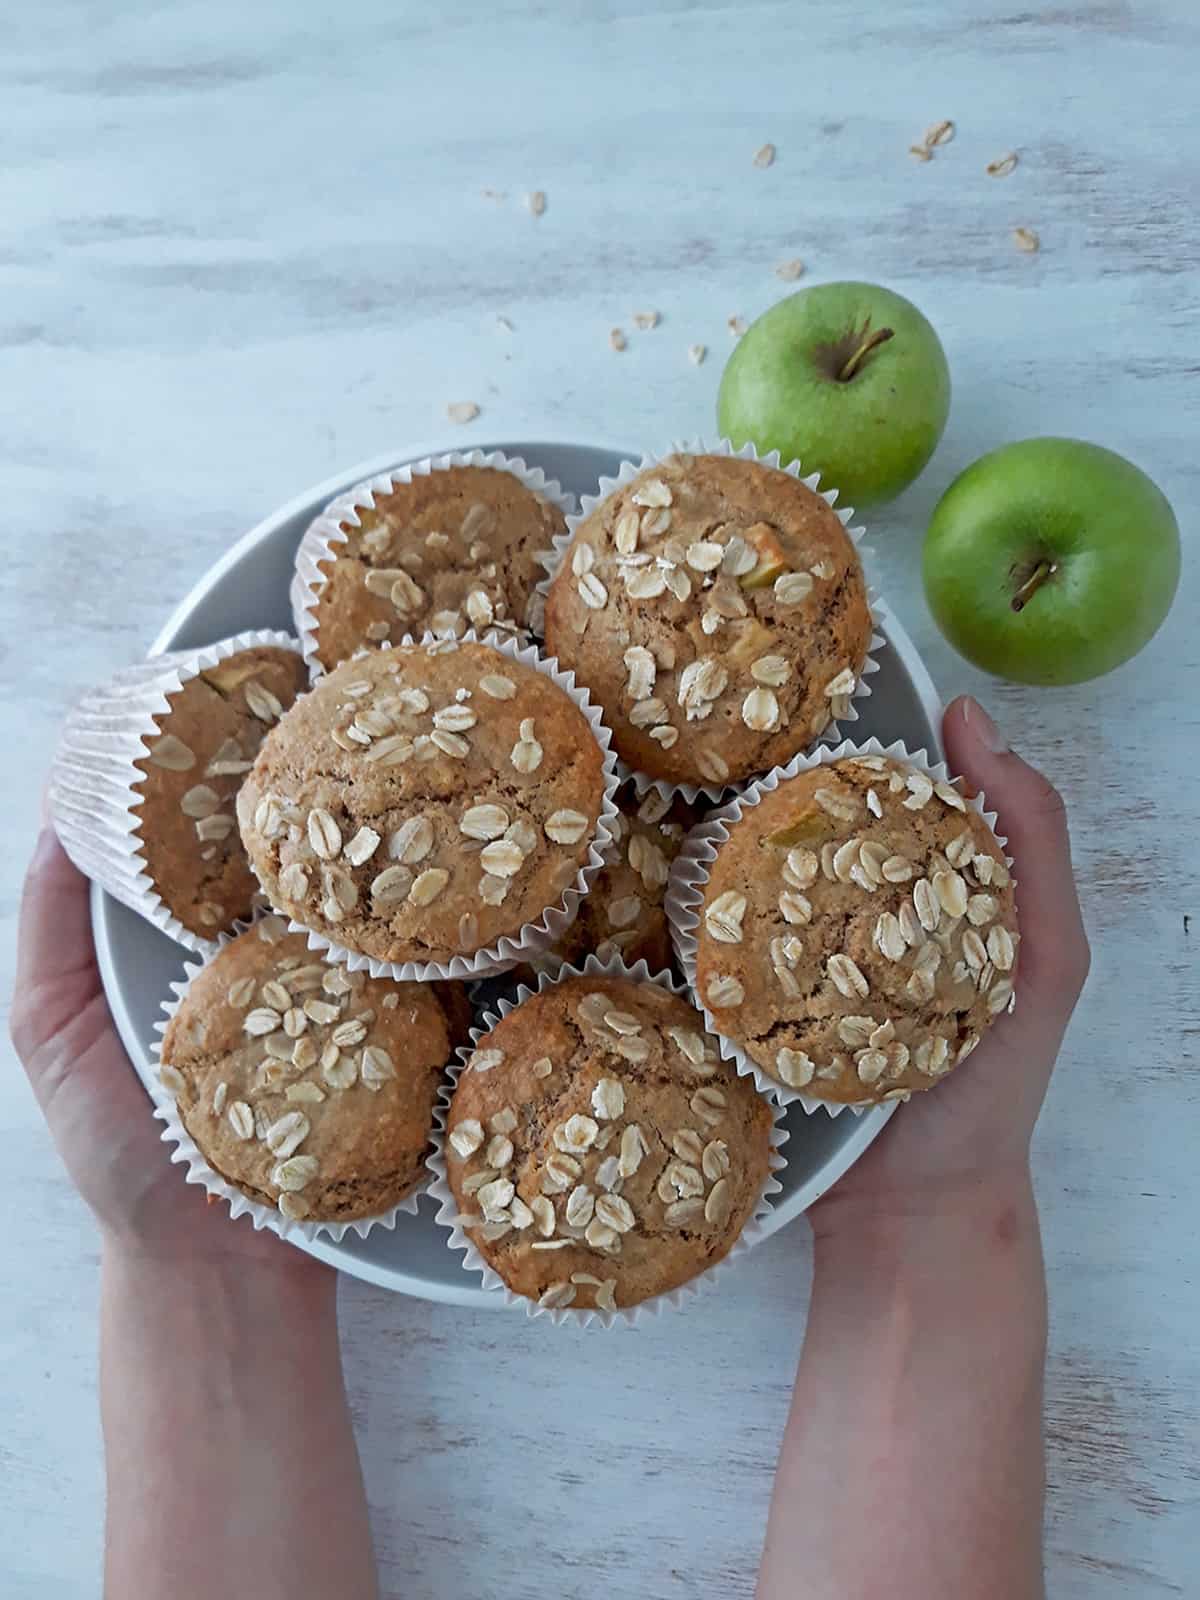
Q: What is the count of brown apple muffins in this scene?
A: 8